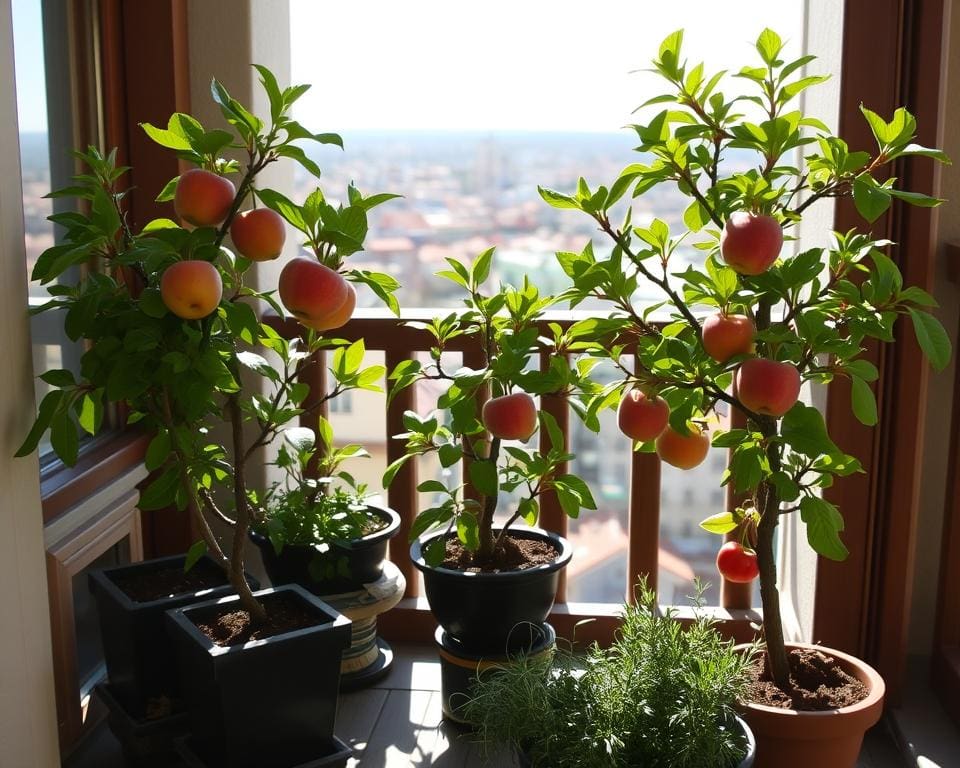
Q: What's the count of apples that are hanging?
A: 12